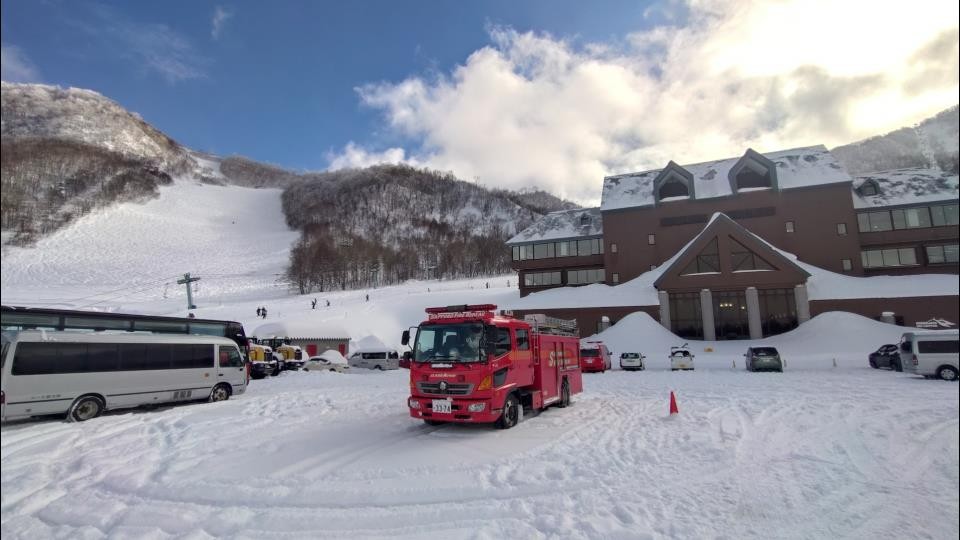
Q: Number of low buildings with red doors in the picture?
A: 1